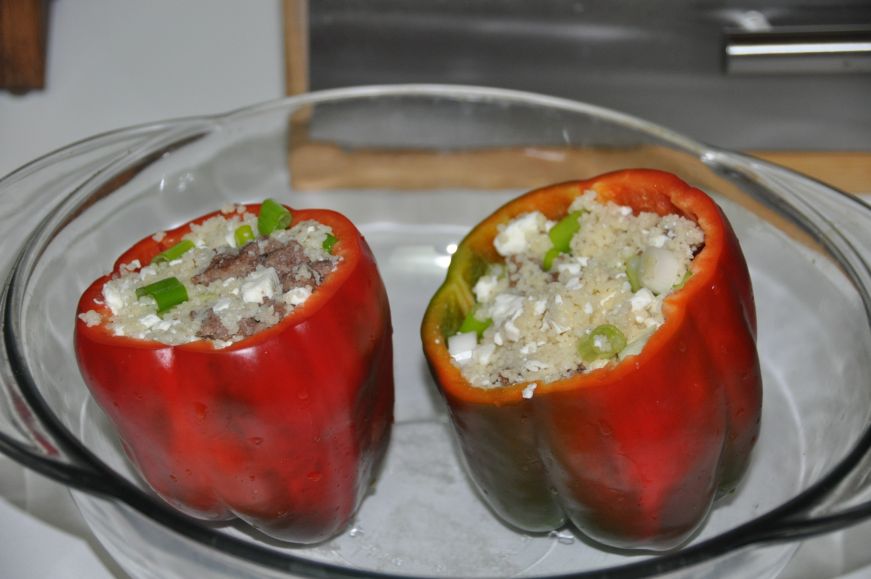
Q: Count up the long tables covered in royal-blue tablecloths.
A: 0